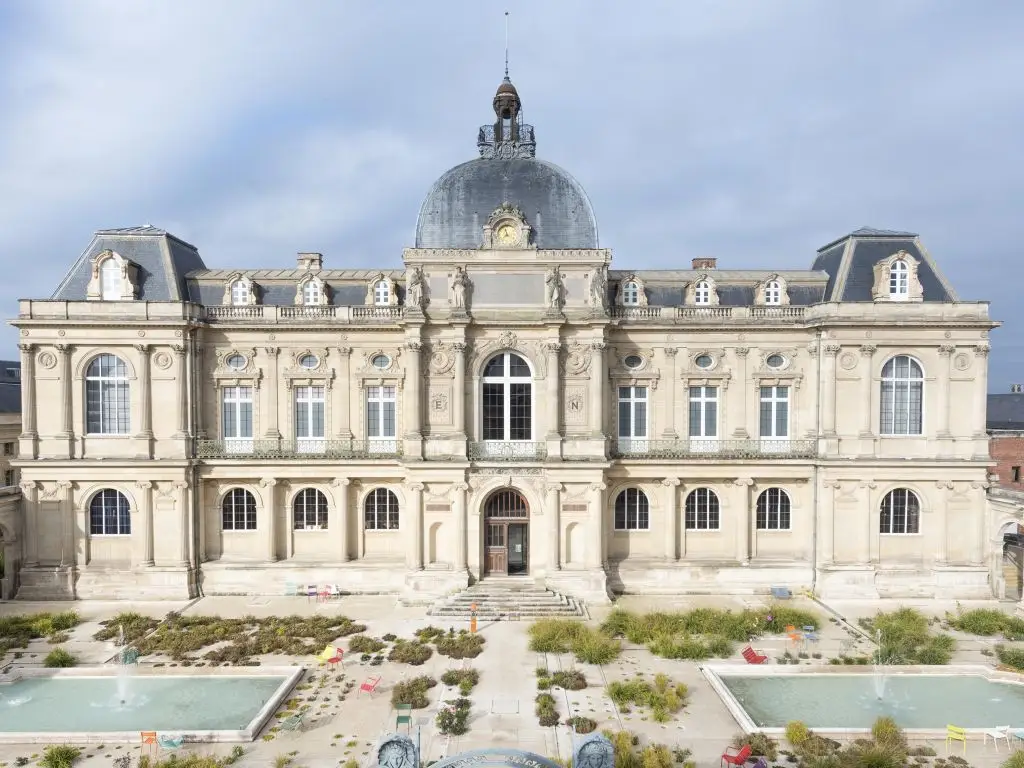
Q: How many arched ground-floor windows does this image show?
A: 8